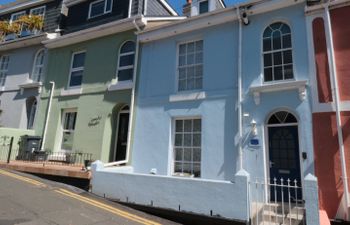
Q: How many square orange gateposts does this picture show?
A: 0